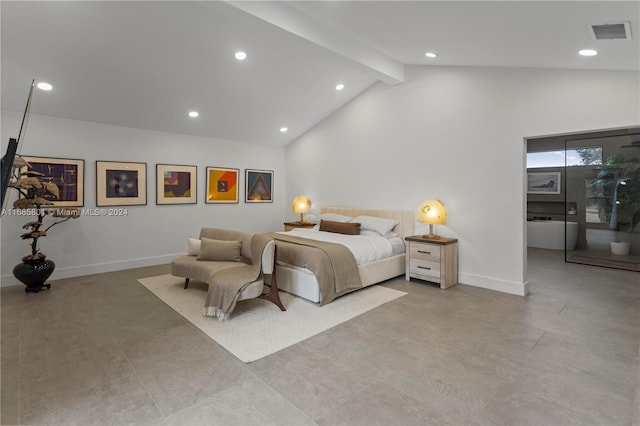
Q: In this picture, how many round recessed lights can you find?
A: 7